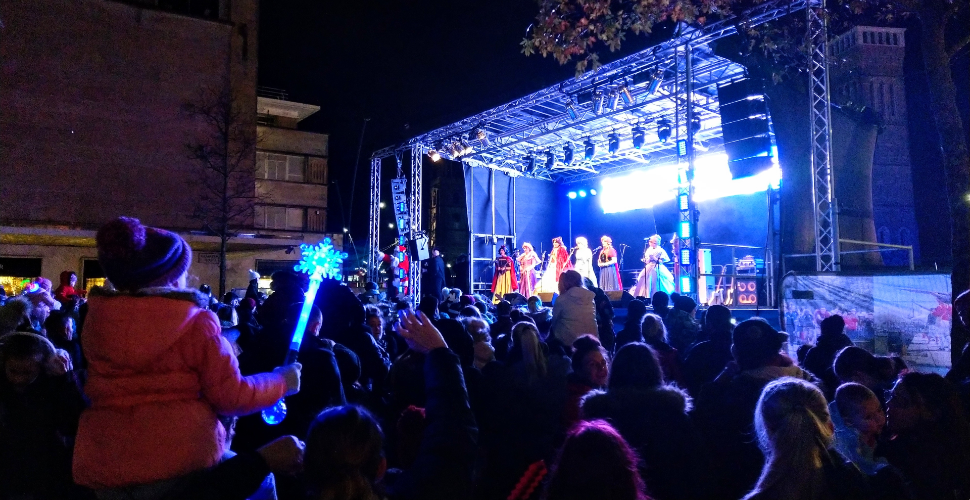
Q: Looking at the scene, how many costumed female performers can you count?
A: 6